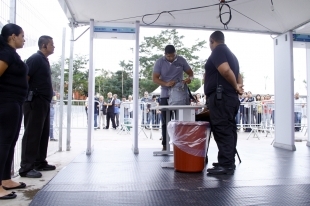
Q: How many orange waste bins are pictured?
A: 1